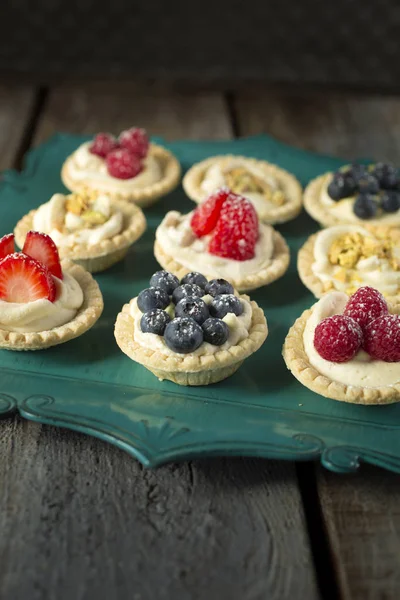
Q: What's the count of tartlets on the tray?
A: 9